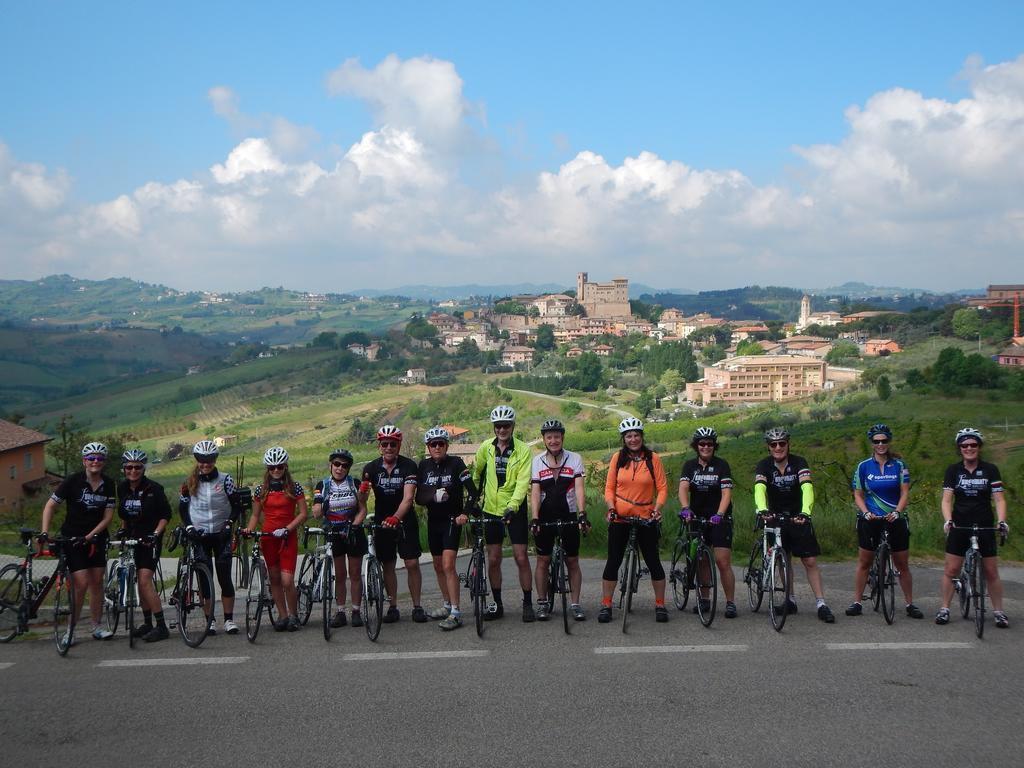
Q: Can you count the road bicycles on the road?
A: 13